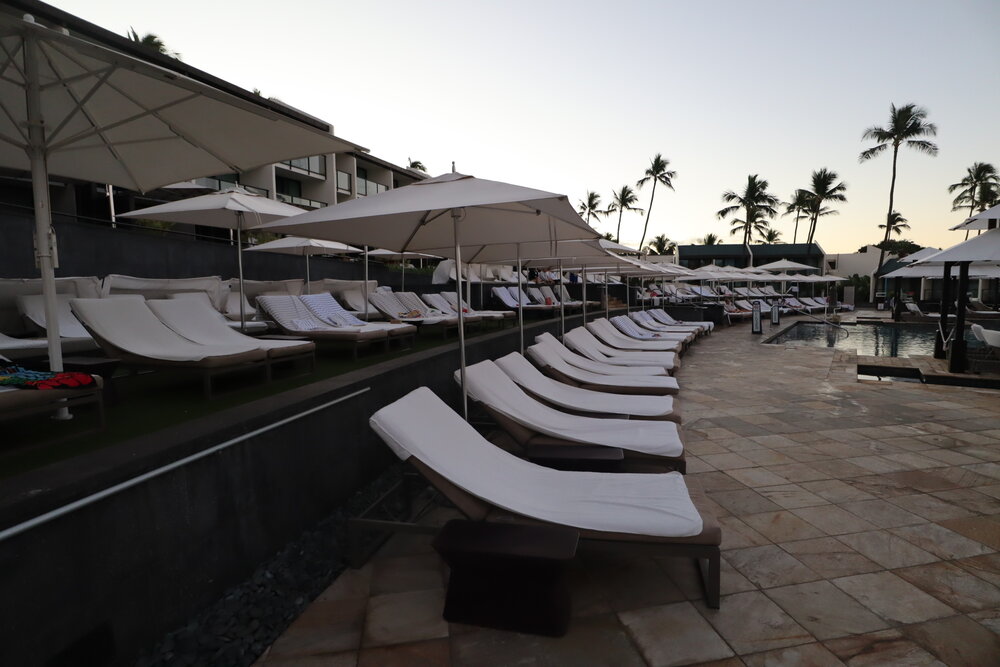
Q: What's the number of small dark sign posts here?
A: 2